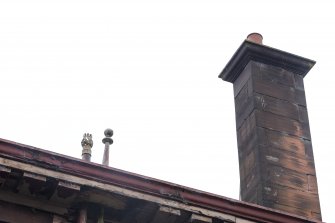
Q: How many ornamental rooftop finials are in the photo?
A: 2